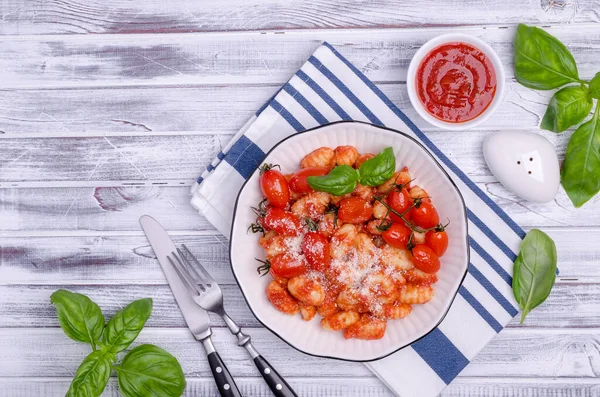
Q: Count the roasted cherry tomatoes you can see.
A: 11